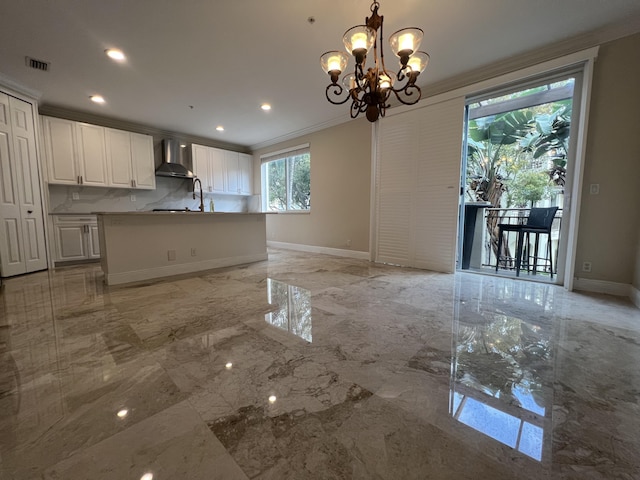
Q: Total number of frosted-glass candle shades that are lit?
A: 5